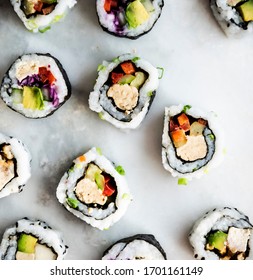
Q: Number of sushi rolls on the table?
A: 11